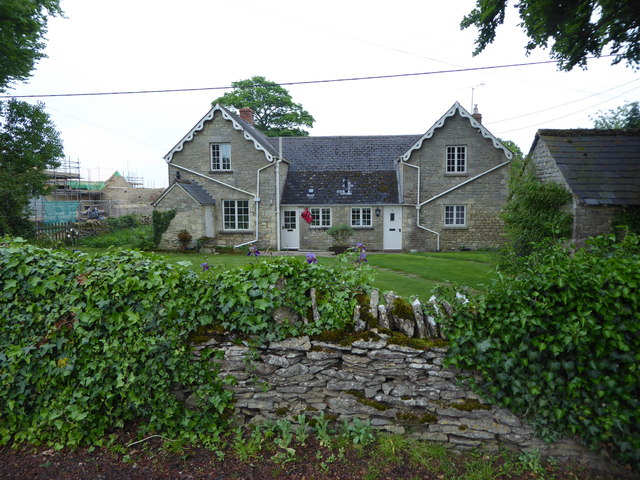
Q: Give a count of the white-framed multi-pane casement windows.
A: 6